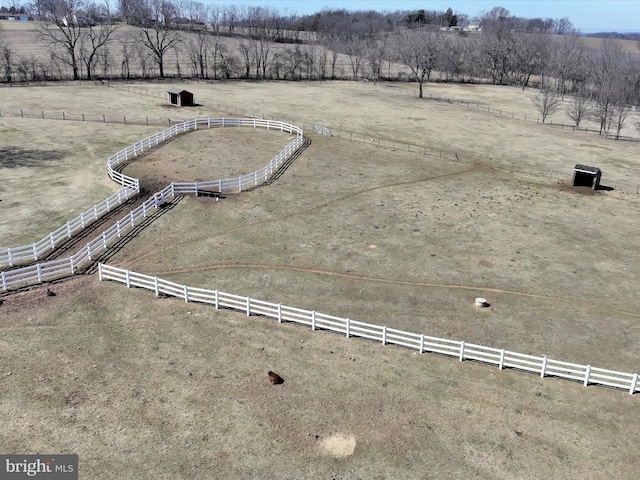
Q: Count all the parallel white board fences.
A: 2